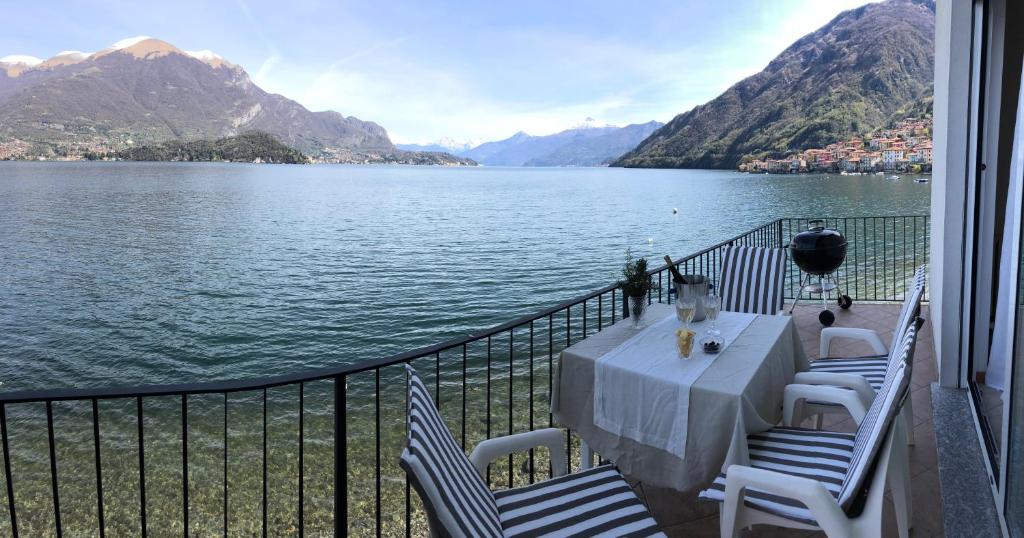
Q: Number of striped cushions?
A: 4